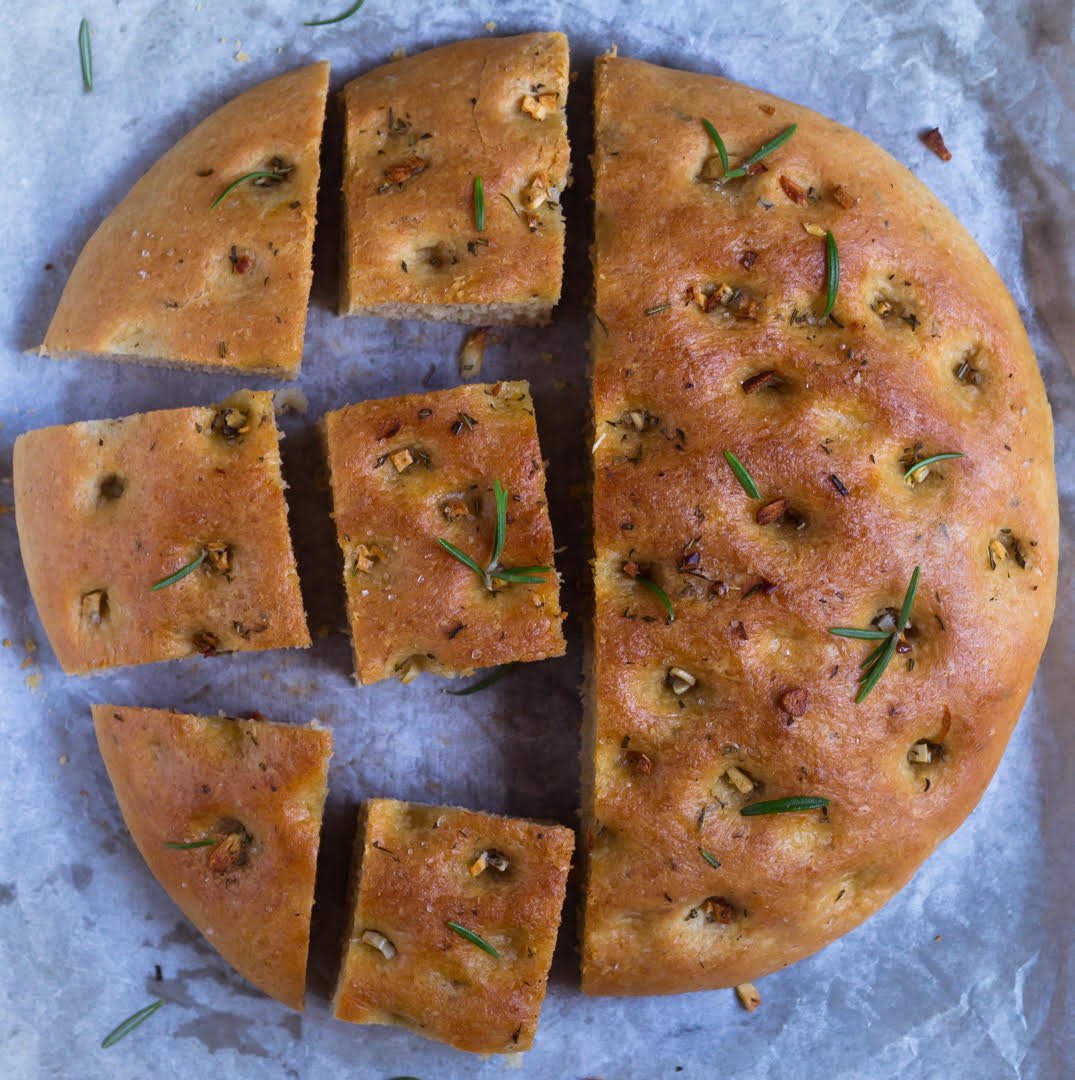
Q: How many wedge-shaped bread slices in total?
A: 2